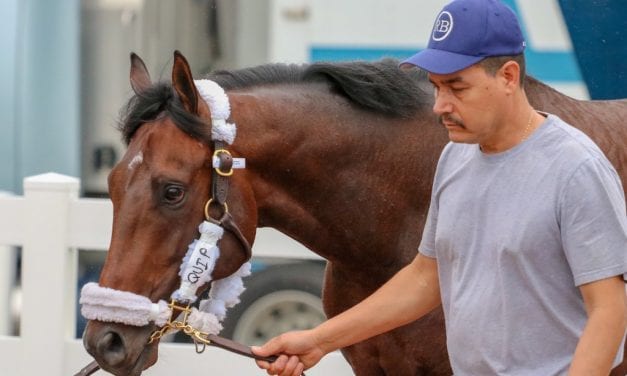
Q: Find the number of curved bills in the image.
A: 1